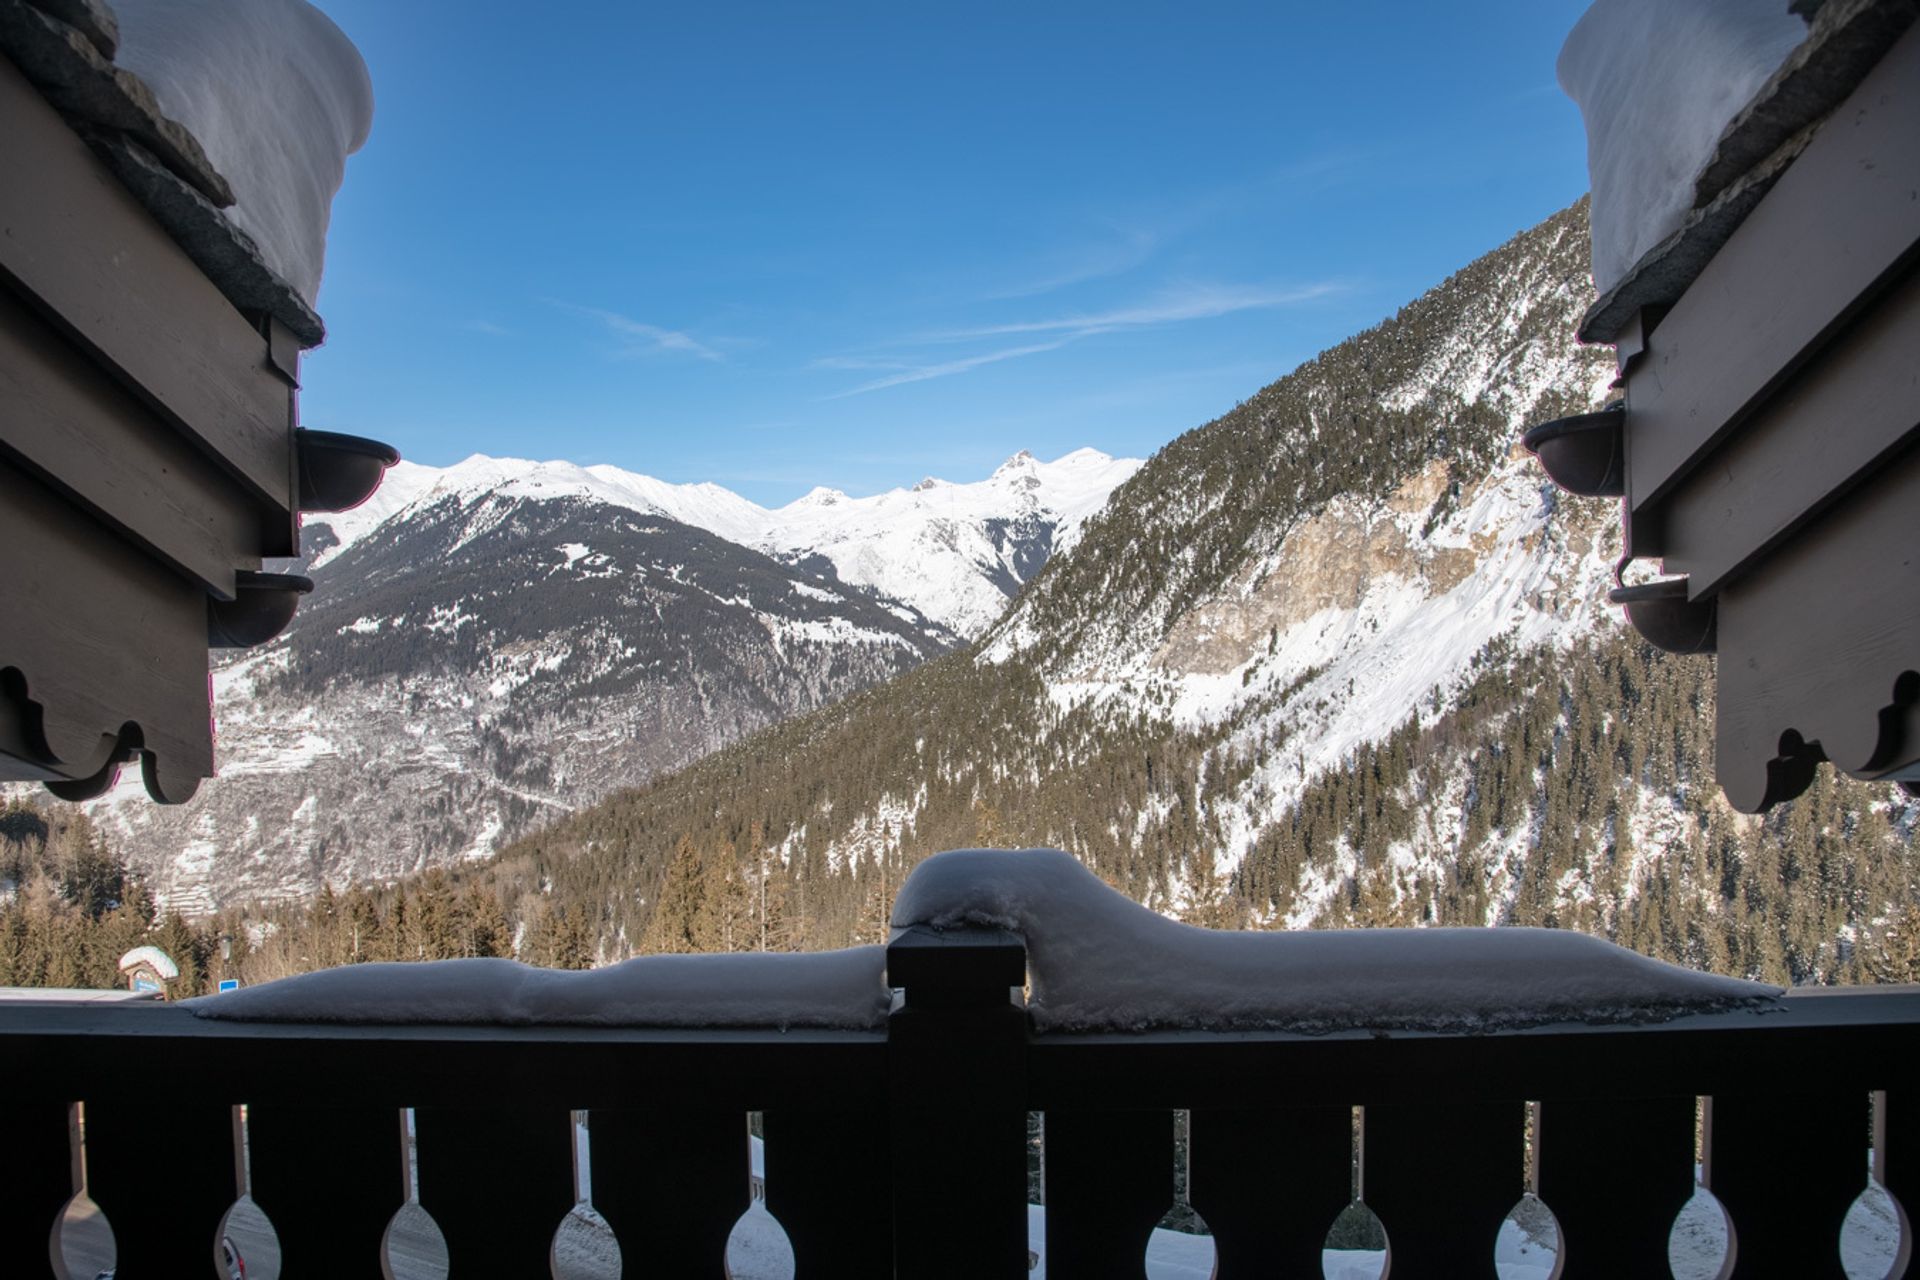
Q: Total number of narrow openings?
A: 11